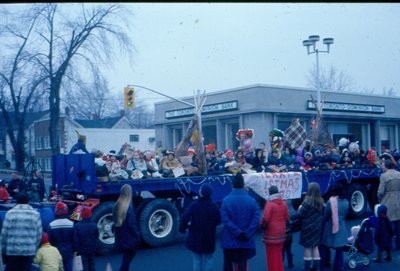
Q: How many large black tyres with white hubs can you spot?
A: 3